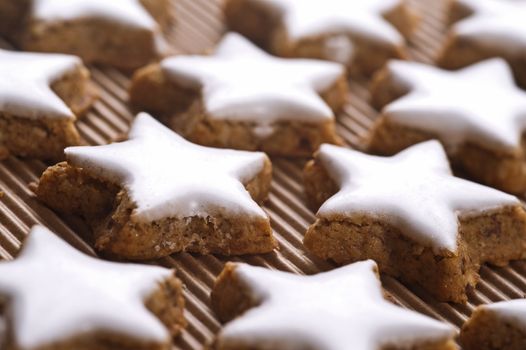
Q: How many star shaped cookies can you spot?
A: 11